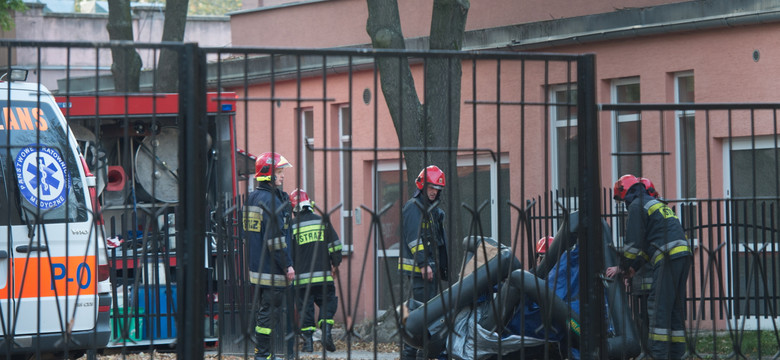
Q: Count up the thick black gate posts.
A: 2